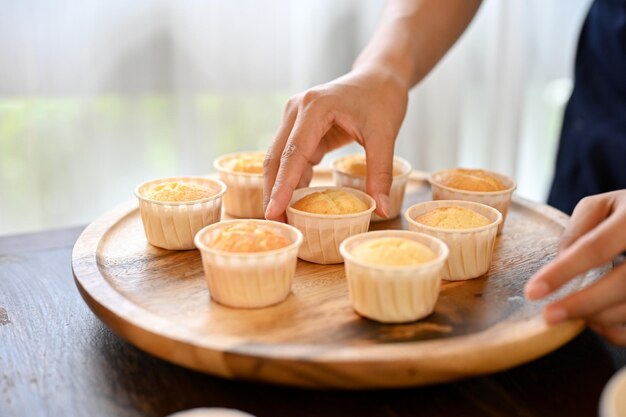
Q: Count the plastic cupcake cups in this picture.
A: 8